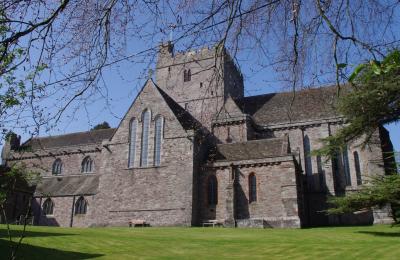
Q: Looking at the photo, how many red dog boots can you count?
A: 0